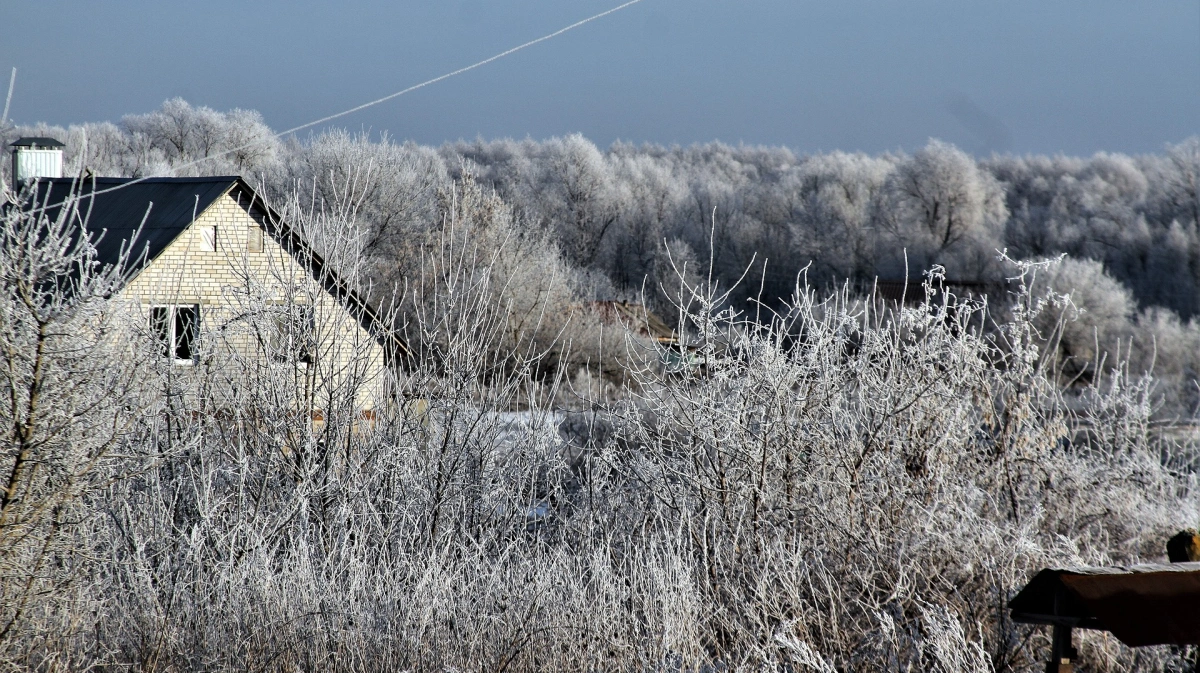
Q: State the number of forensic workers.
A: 0